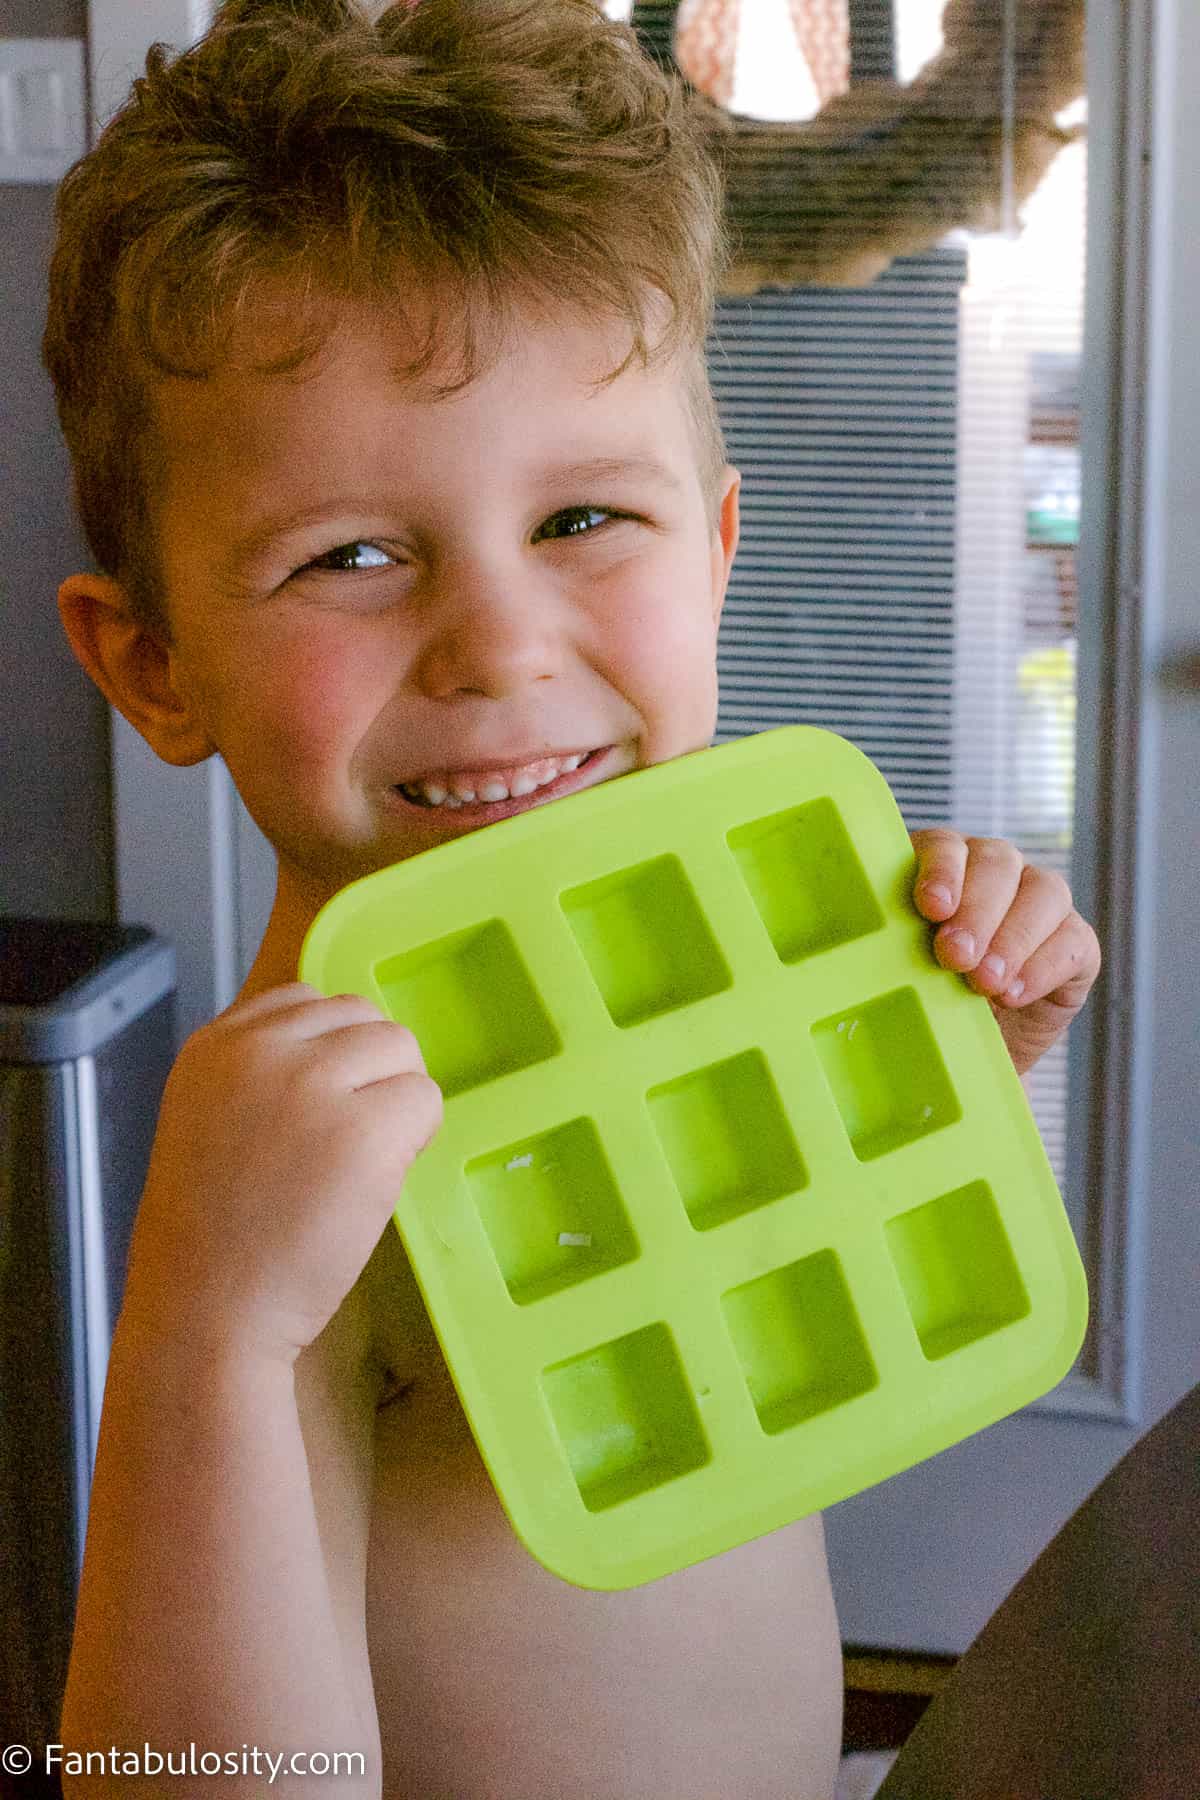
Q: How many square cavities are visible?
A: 9